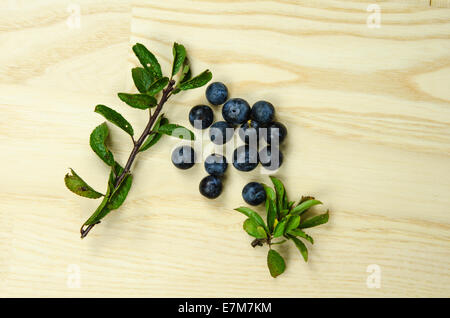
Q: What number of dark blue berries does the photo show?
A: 13